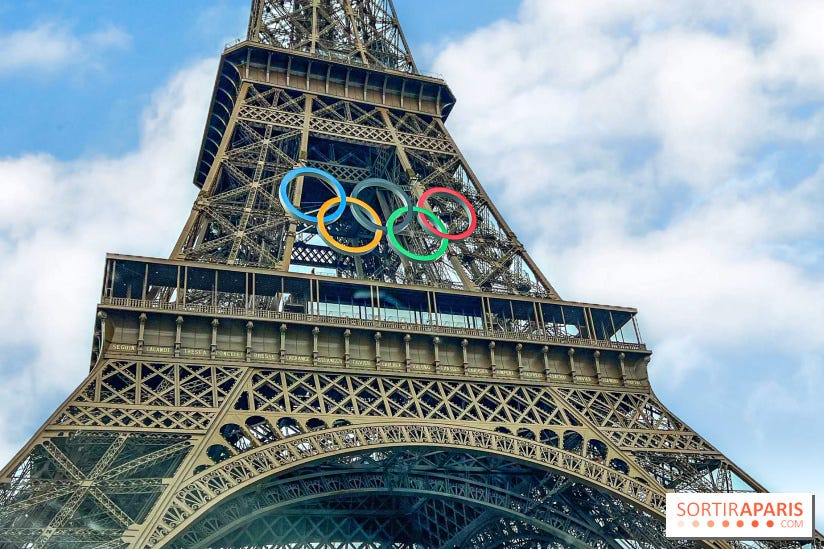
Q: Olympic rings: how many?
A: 5